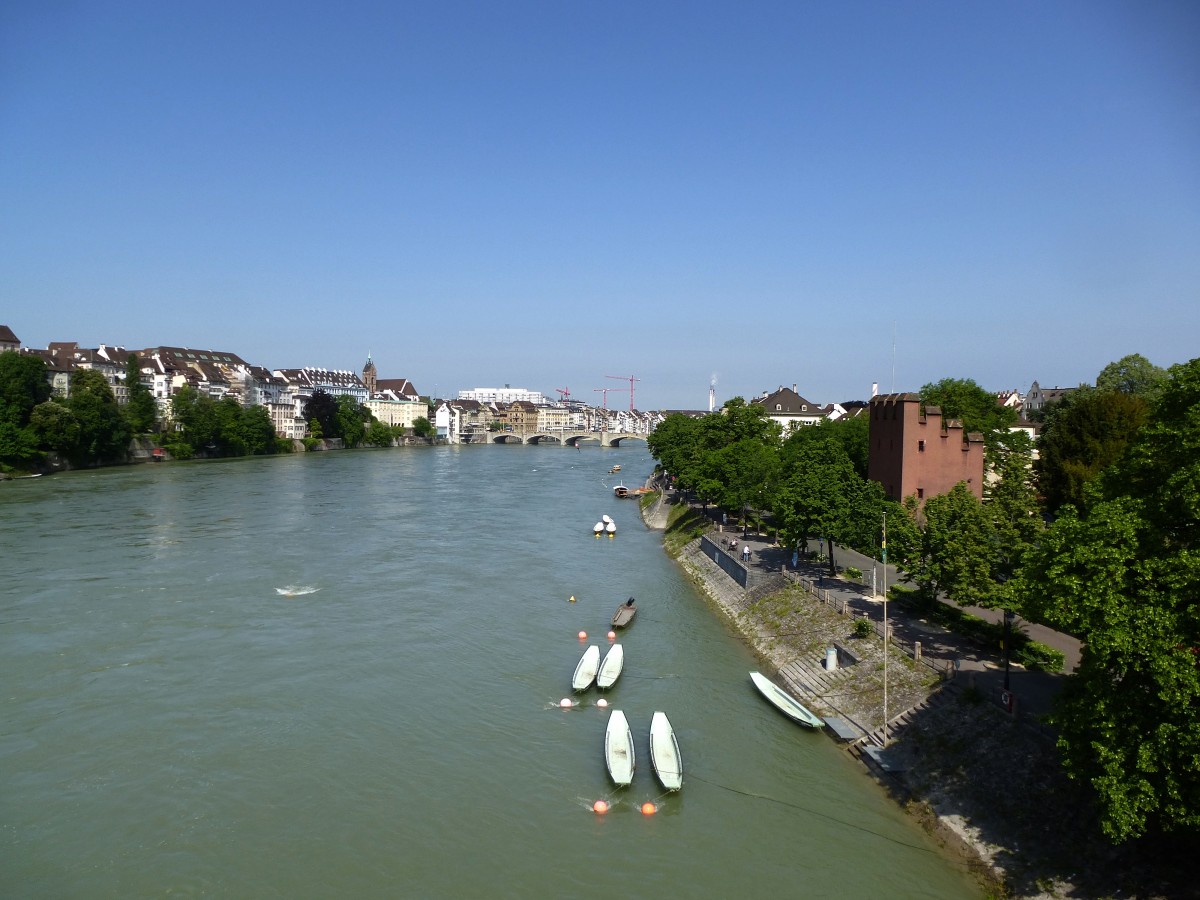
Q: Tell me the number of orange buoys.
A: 6